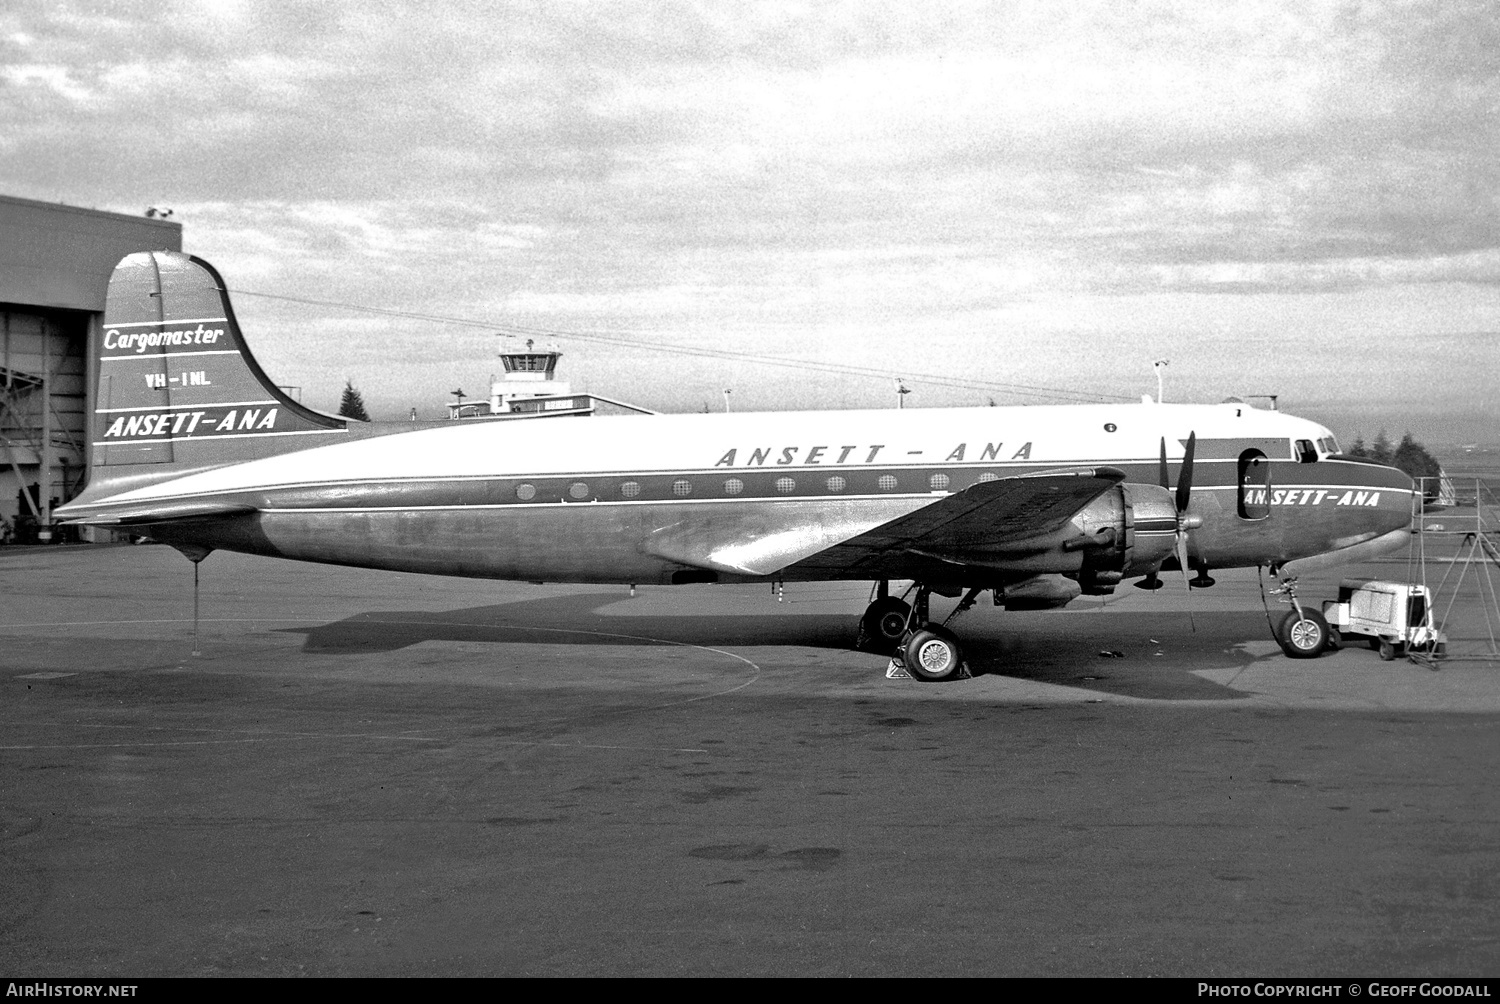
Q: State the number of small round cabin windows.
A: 10